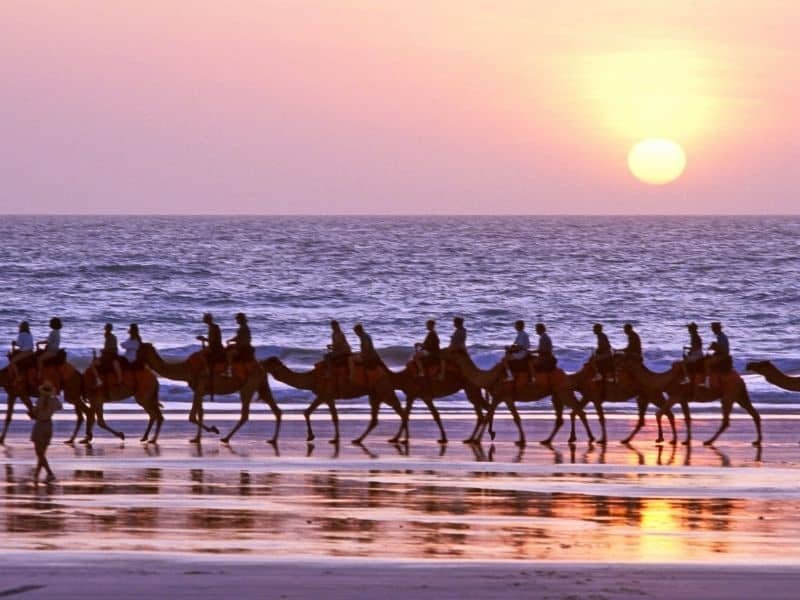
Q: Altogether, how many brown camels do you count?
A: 9